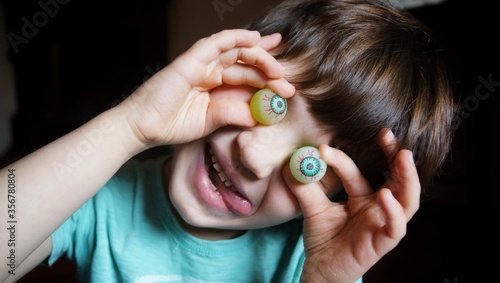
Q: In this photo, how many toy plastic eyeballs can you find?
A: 2